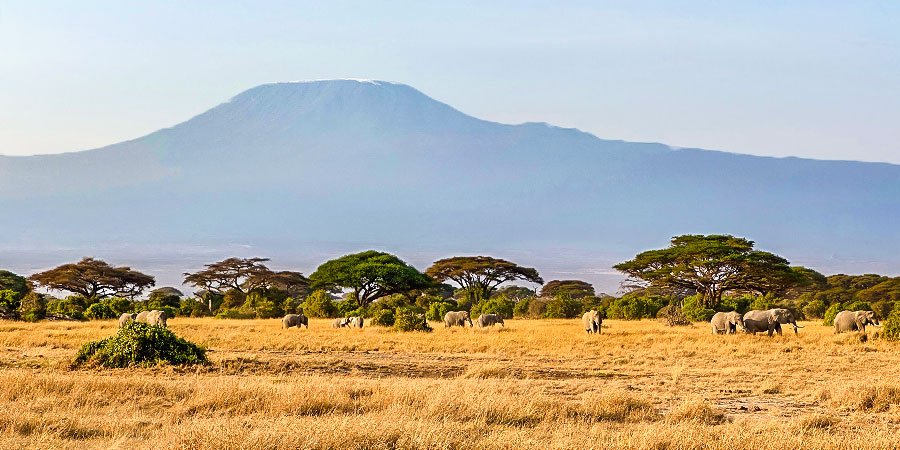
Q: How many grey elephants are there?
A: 12